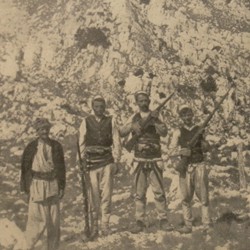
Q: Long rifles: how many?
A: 3